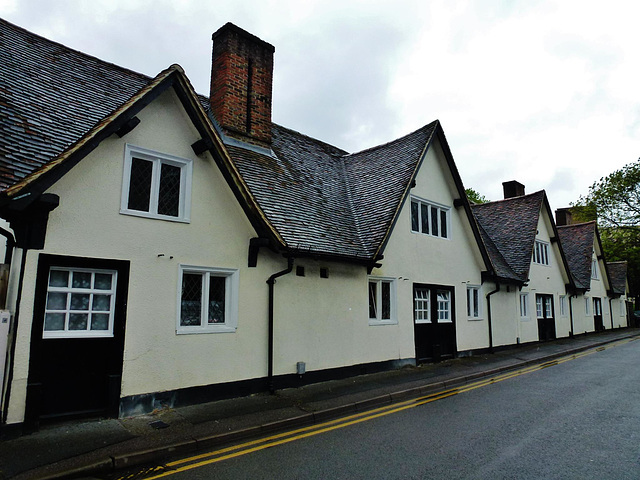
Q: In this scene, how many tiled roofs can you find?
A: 5